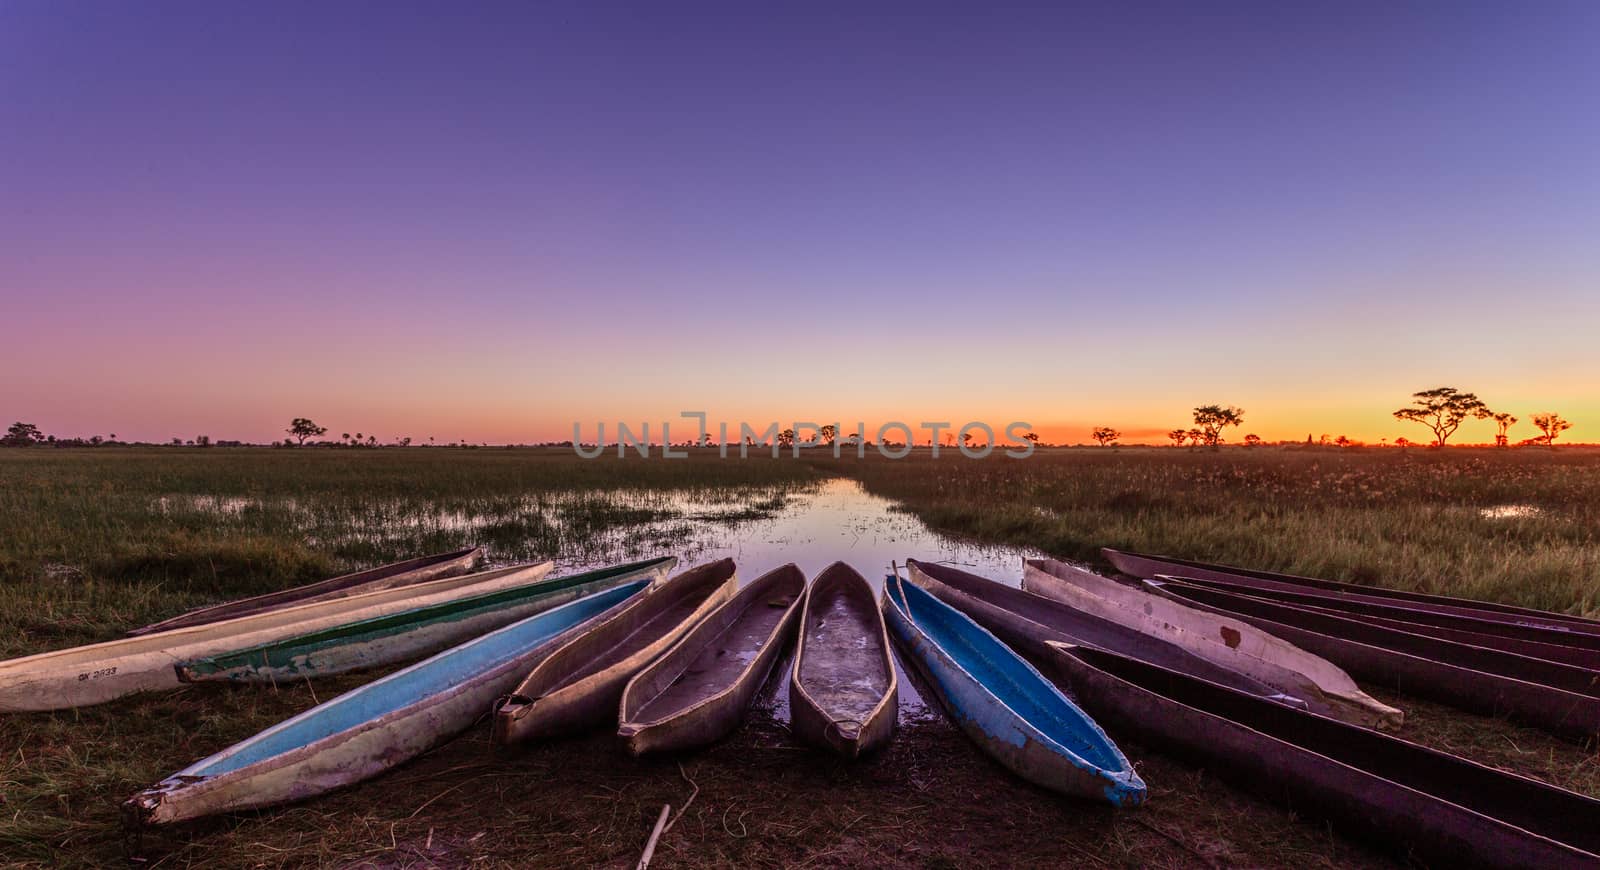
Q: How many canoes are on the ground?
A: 14